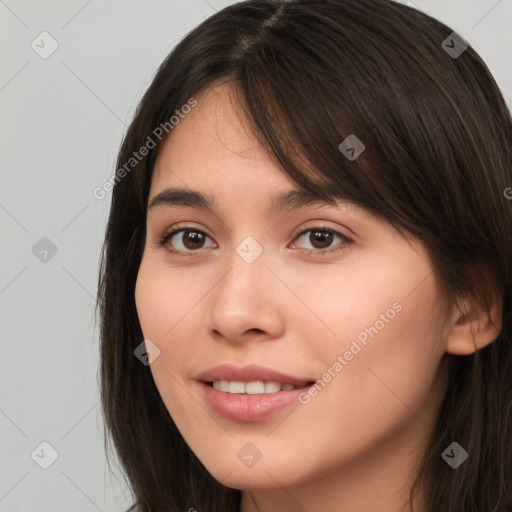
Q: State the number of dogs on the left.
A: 0